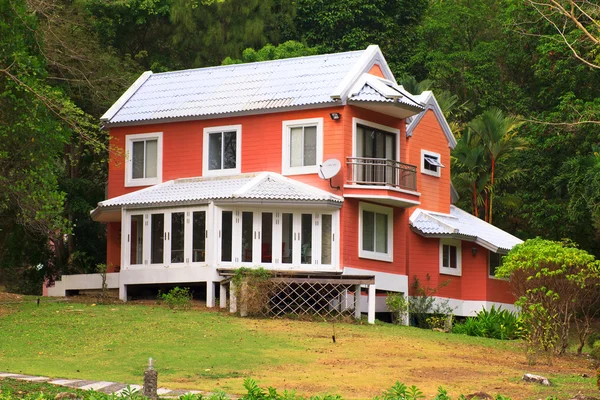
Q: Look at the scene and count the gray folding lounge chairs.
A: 0